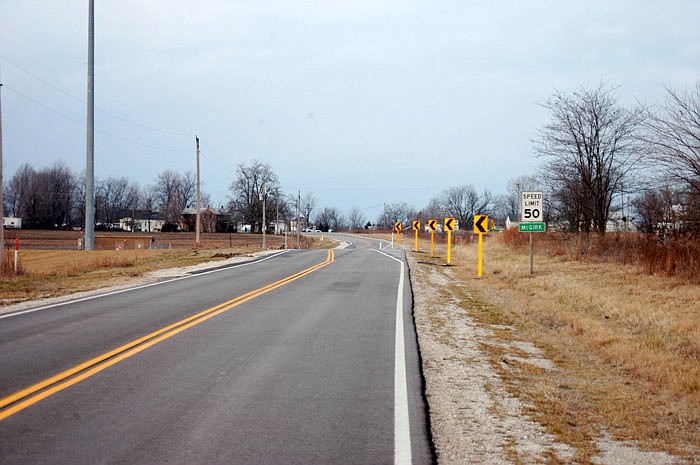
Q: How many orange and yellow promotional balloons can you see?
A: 0